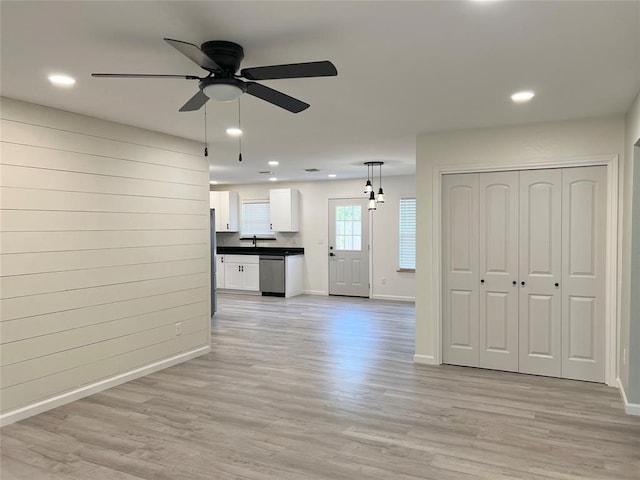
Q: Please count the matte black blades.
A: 5